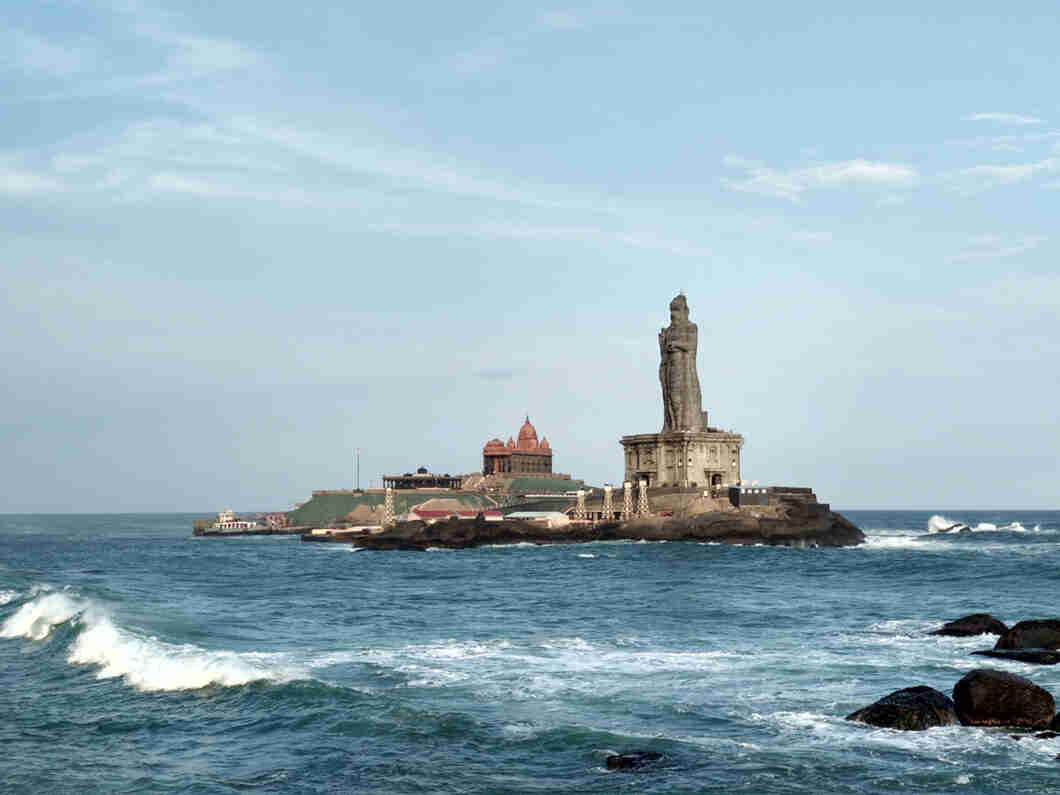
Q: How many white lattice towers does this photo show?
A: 5